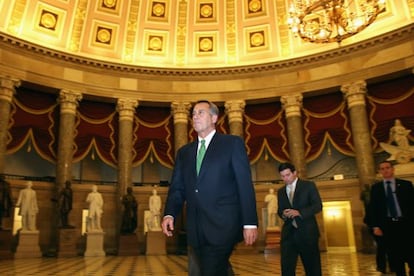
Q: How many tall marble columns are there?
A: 7